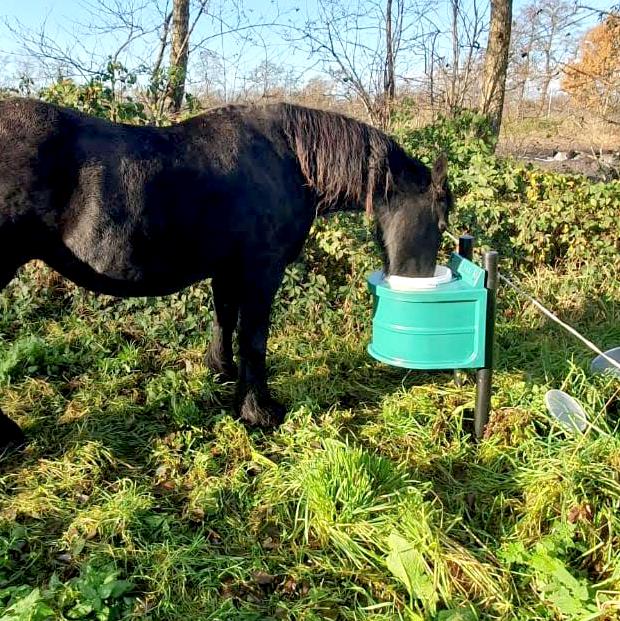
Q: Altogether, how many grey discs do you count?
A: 2